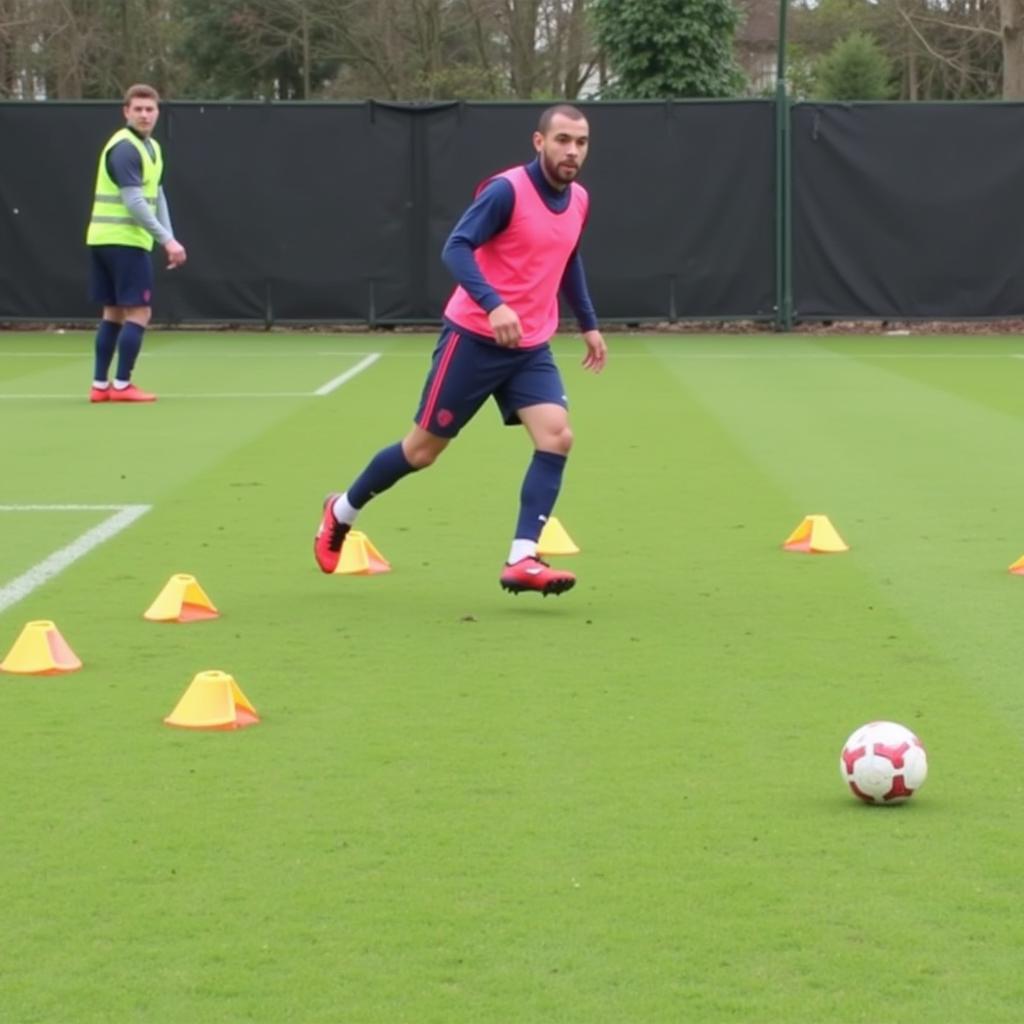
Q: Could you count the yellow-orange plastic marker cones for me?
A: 7